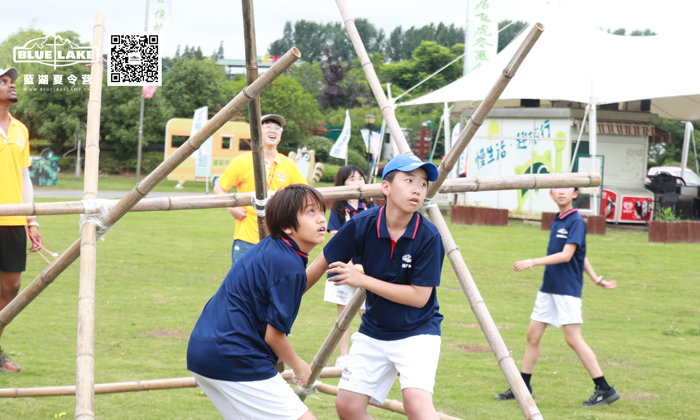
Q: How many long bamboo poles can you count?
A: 8